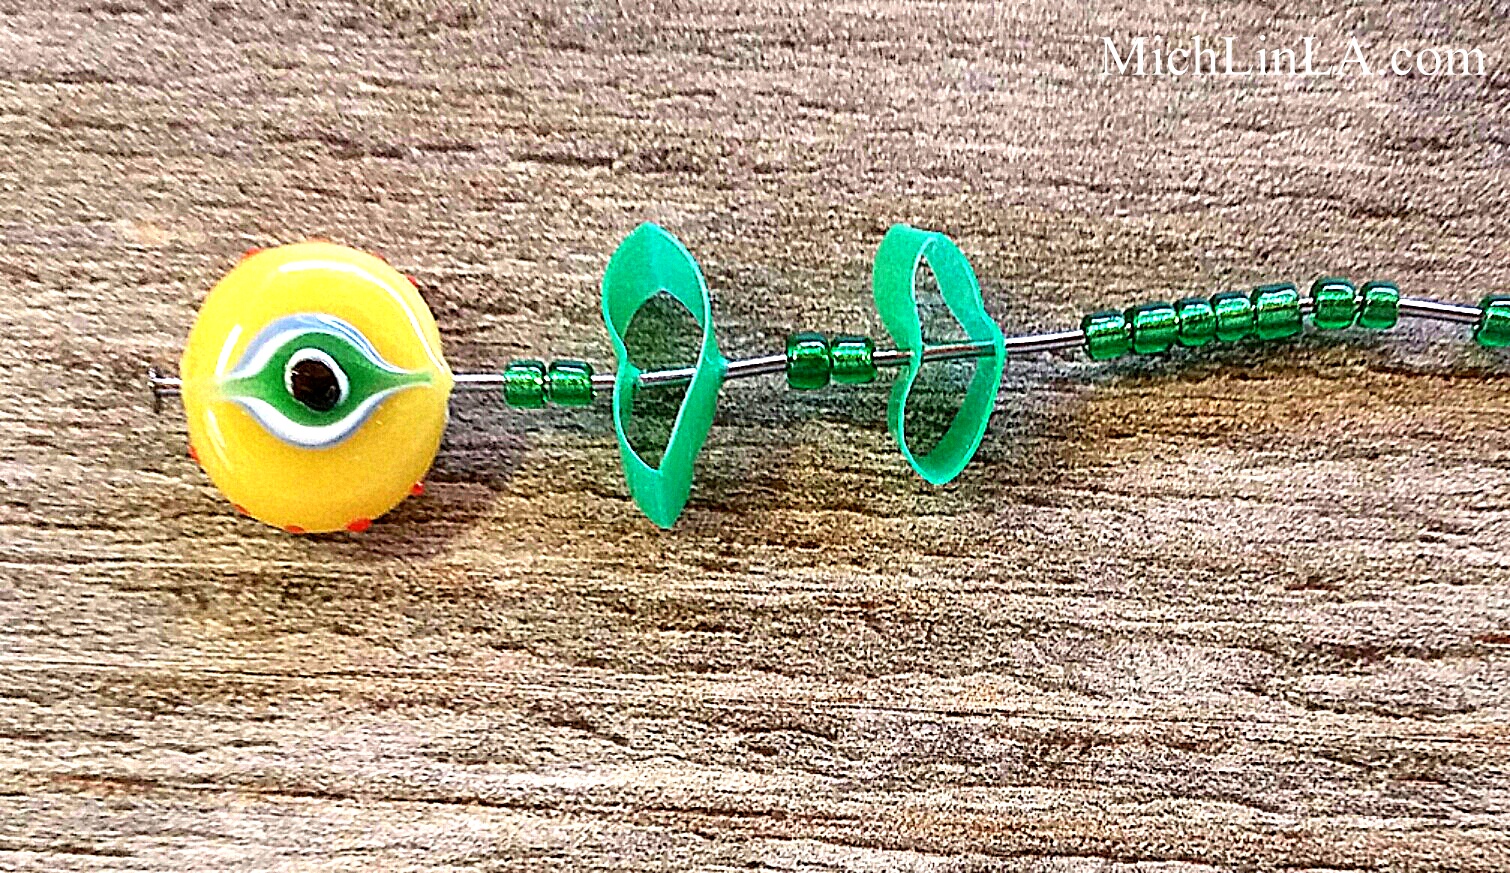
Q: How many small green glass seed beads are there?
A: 12